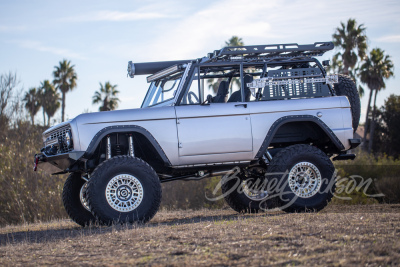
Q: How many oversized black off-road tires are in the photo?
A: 5